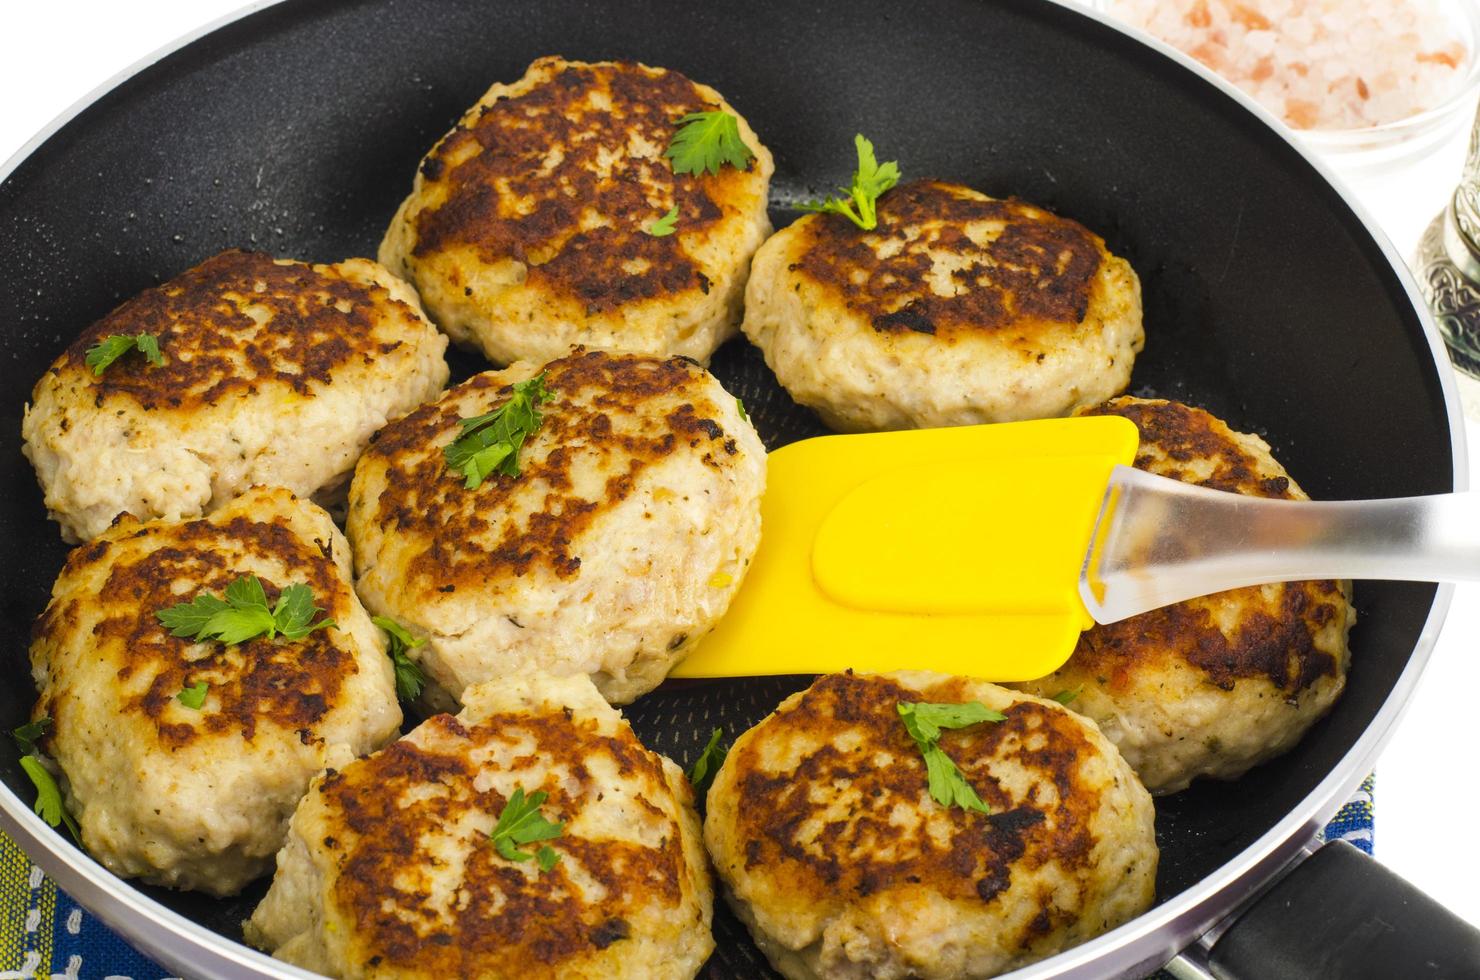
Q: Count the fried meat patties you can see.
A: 8